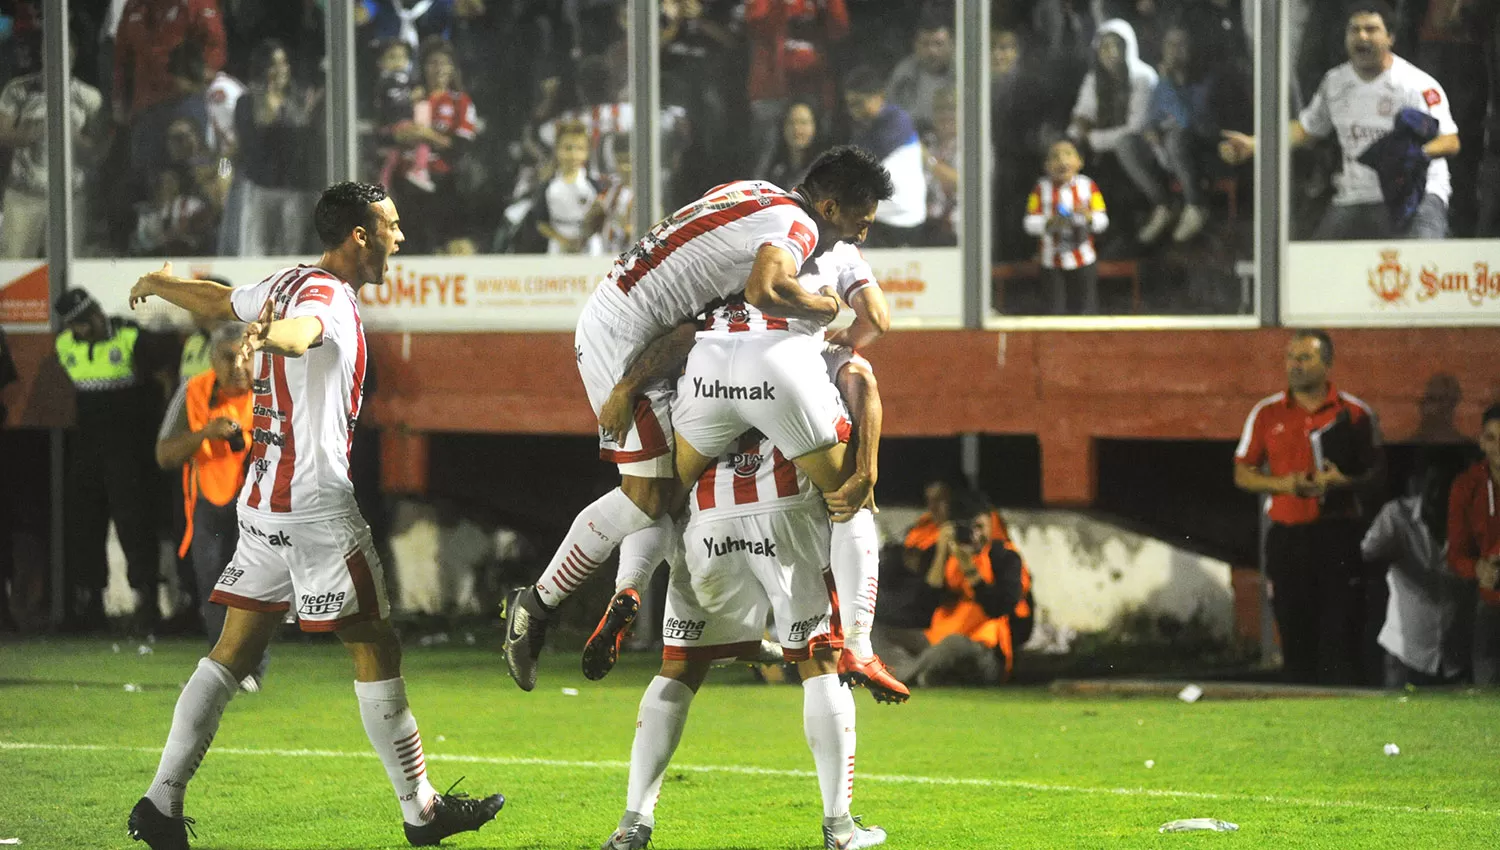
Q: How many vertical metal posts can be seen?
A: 5